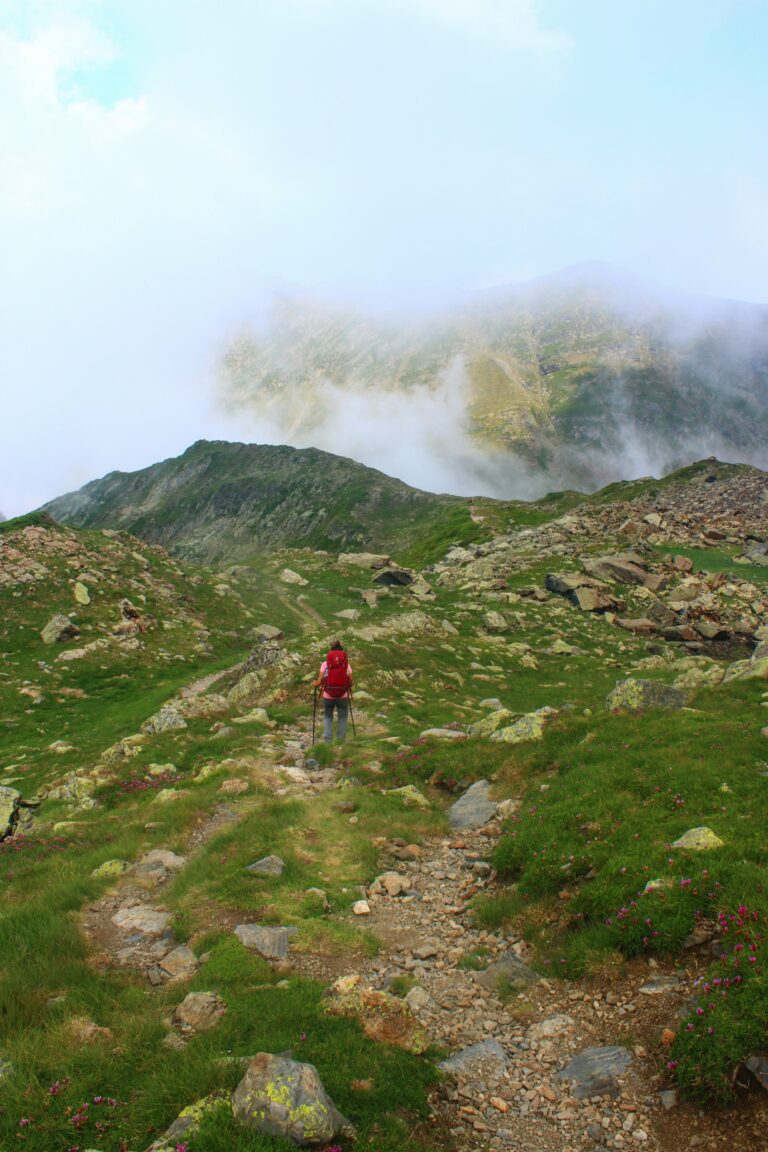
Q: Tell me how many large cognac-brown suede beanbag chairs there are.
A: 0